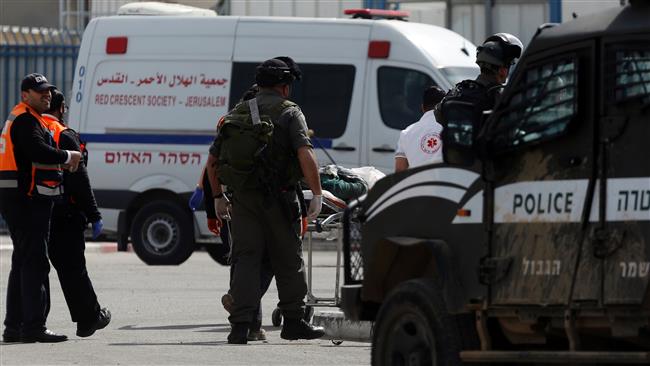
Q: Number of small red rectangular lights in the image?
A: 2